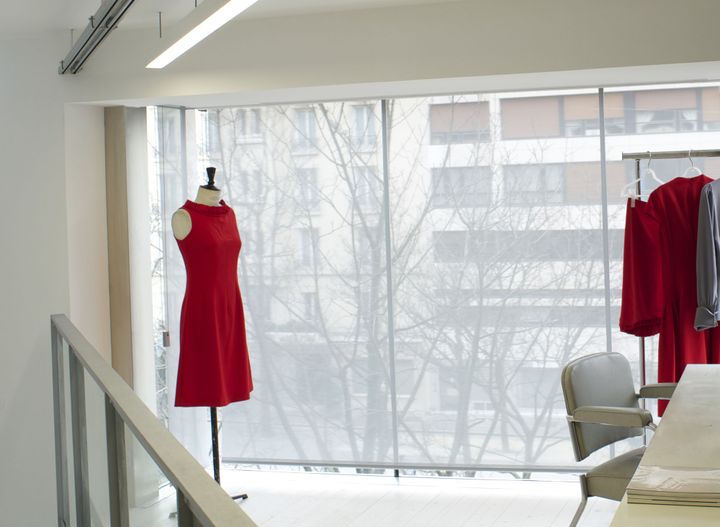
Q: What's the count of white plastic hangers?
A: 2